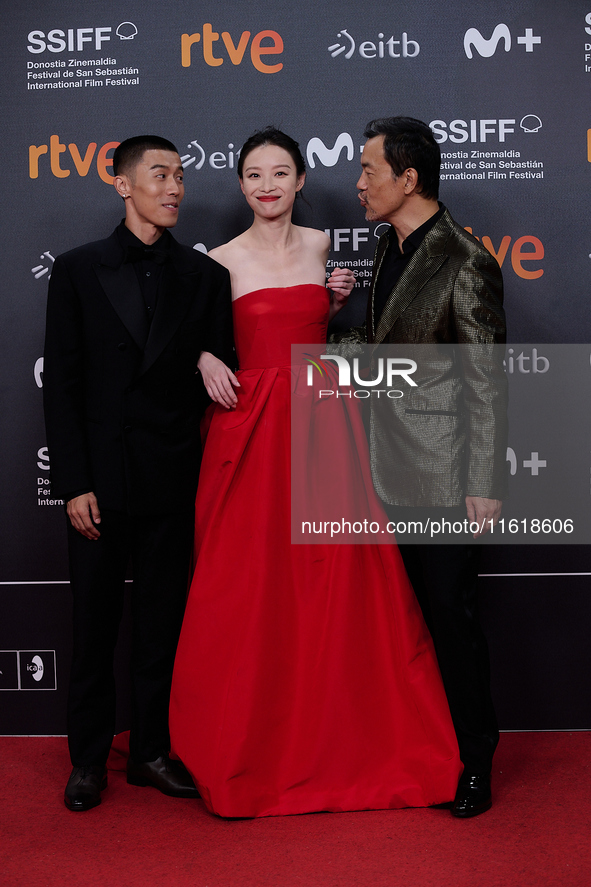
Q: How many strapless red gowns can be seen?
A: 1